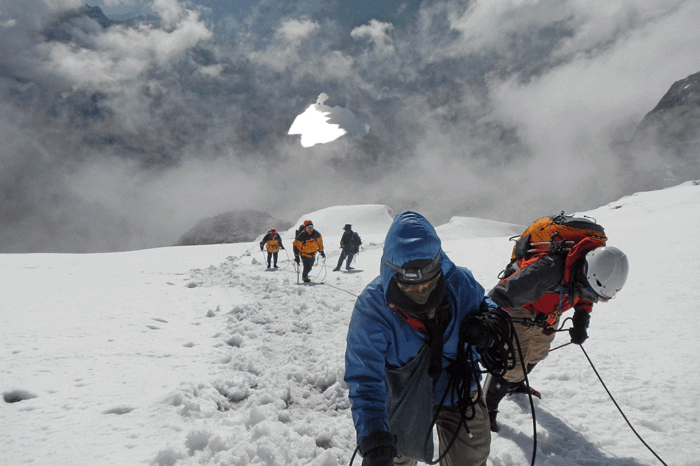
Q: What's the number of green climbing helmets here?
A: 0